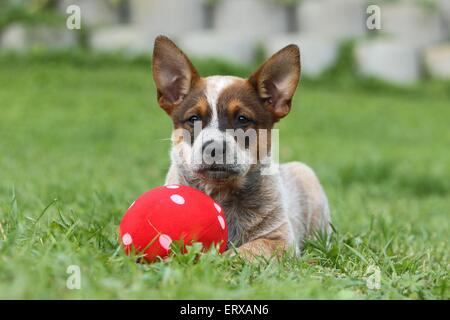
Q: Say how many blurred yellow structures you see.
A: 0